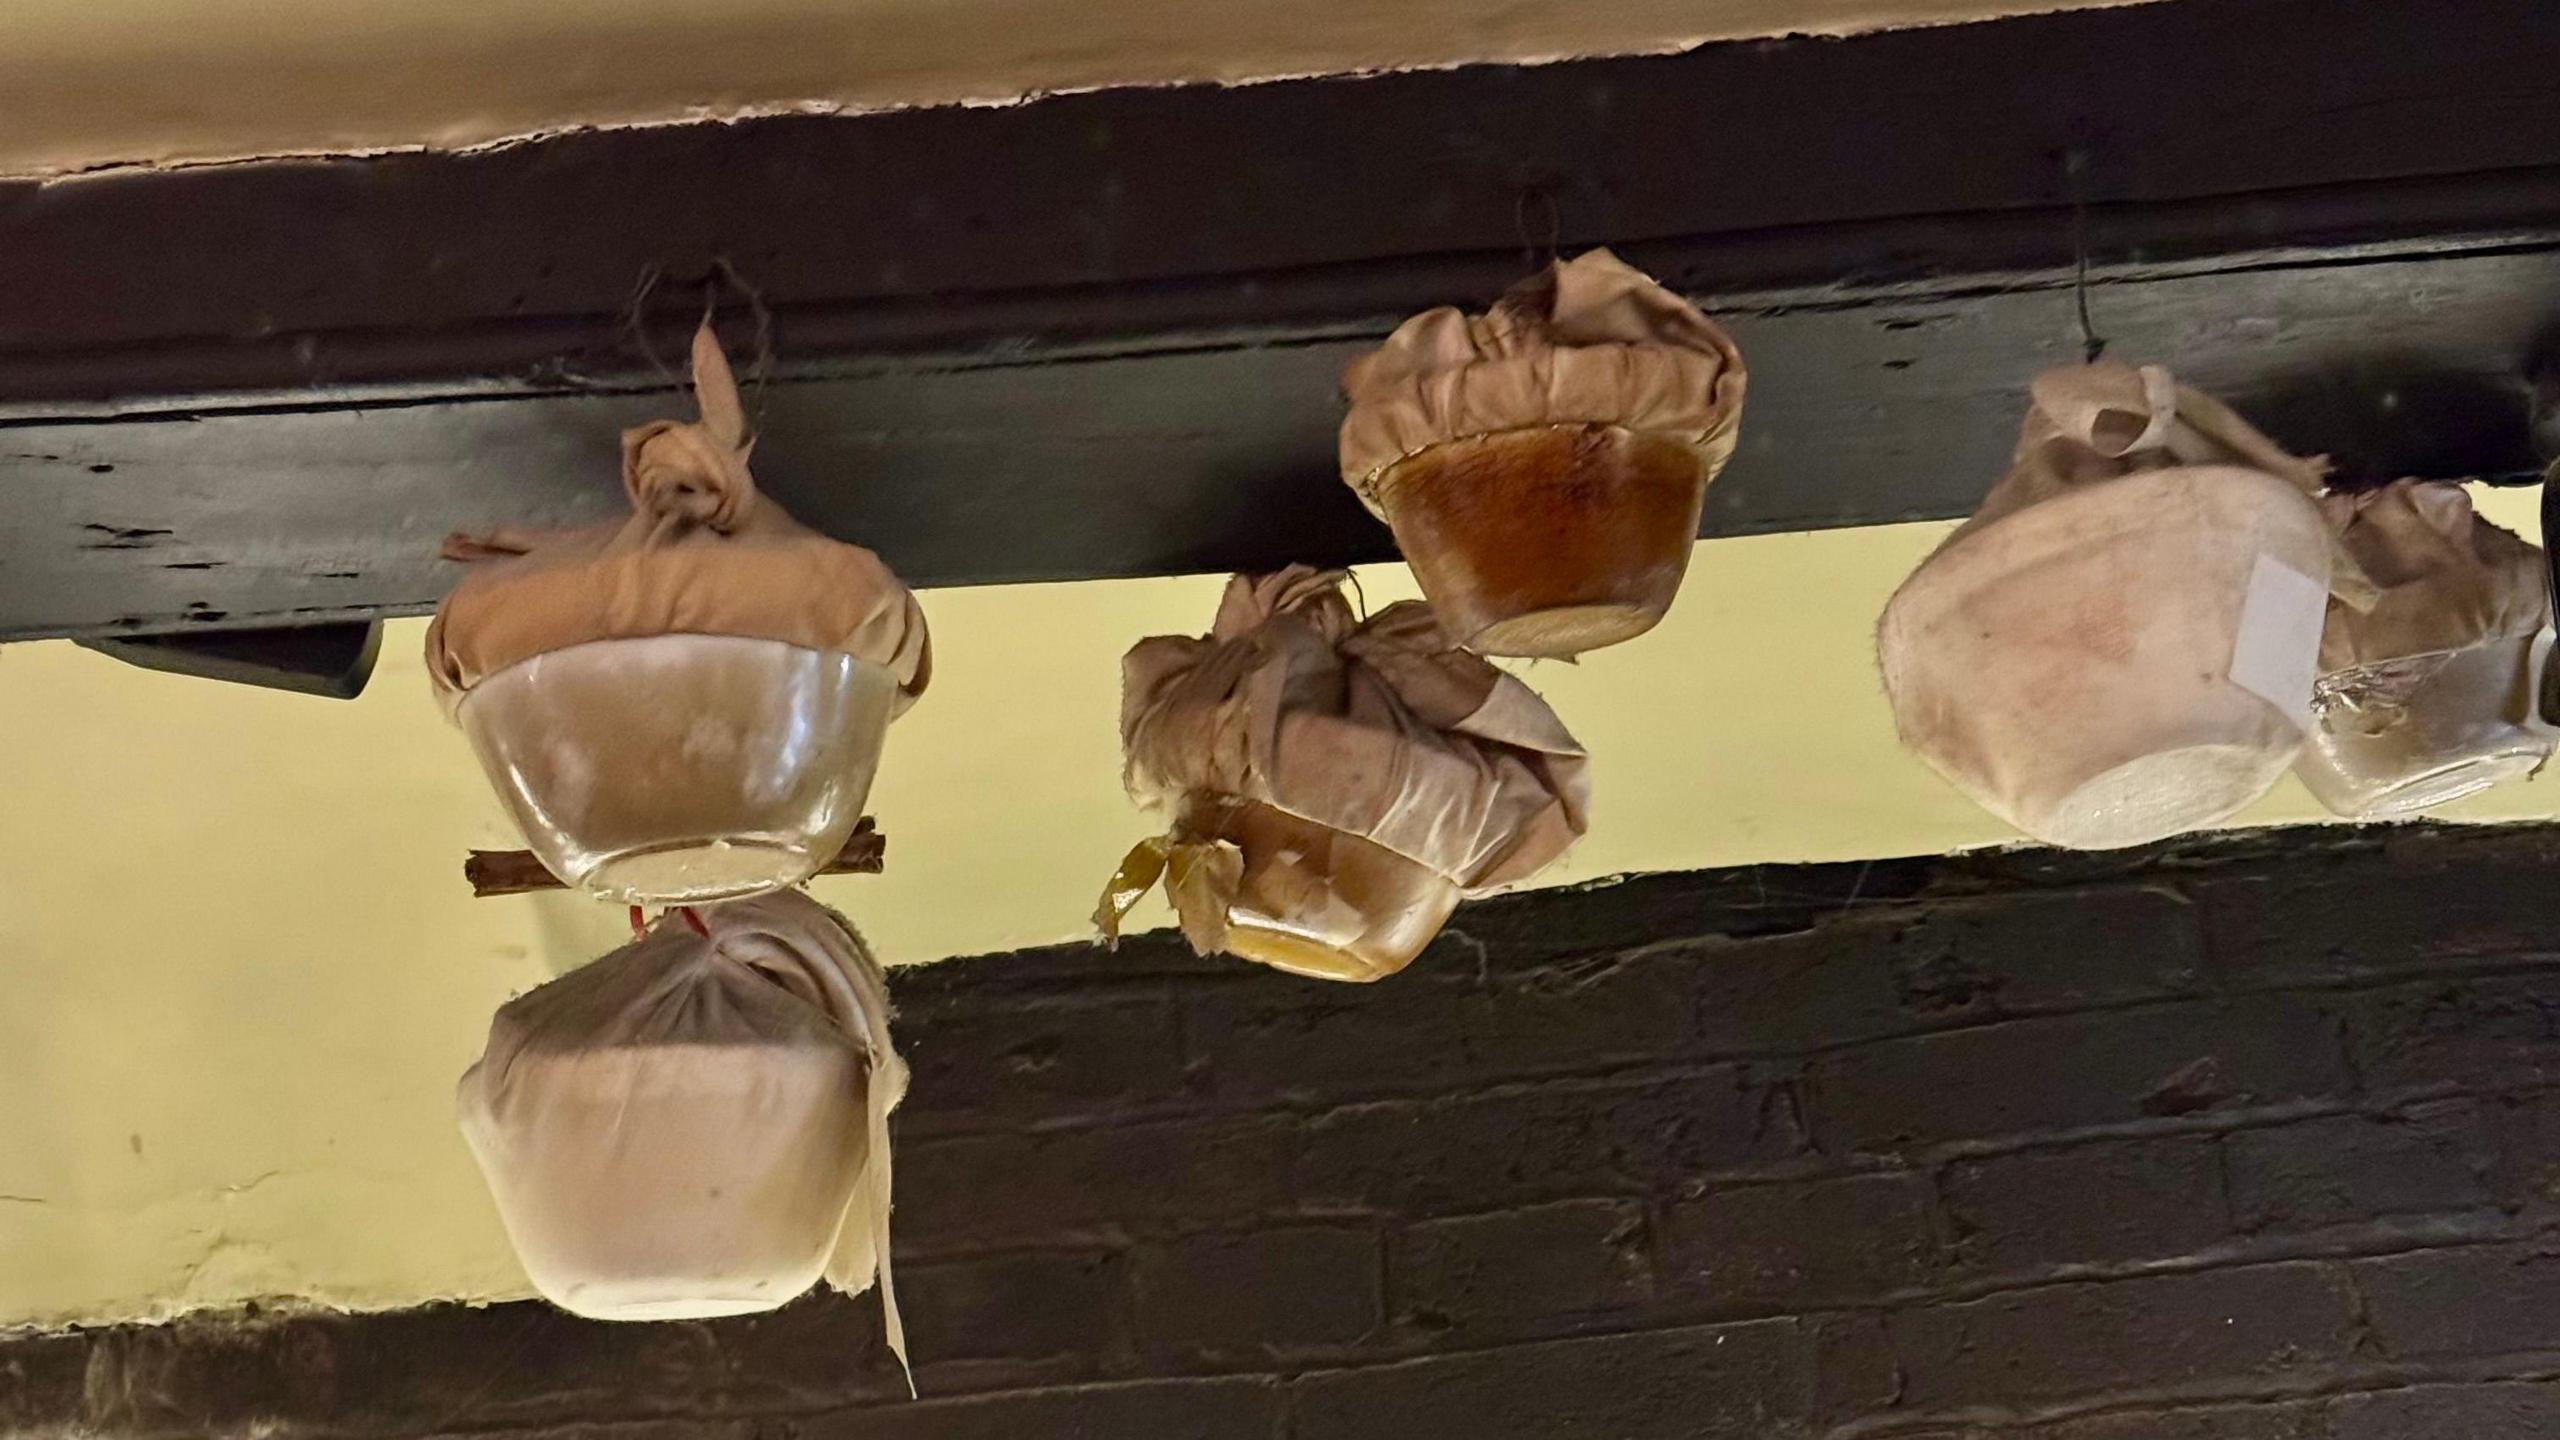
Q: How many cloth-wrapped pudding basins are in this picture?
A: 6